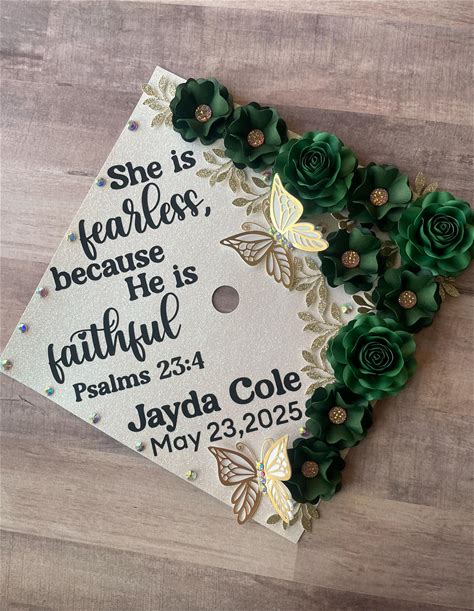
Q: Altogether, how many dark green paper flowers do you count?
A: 10